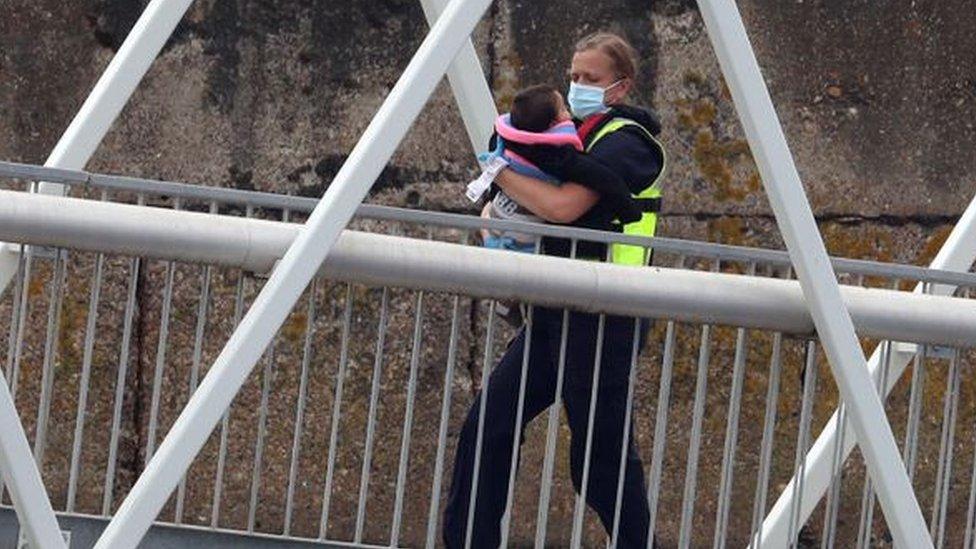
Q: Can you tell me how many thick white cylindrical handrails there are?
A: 1